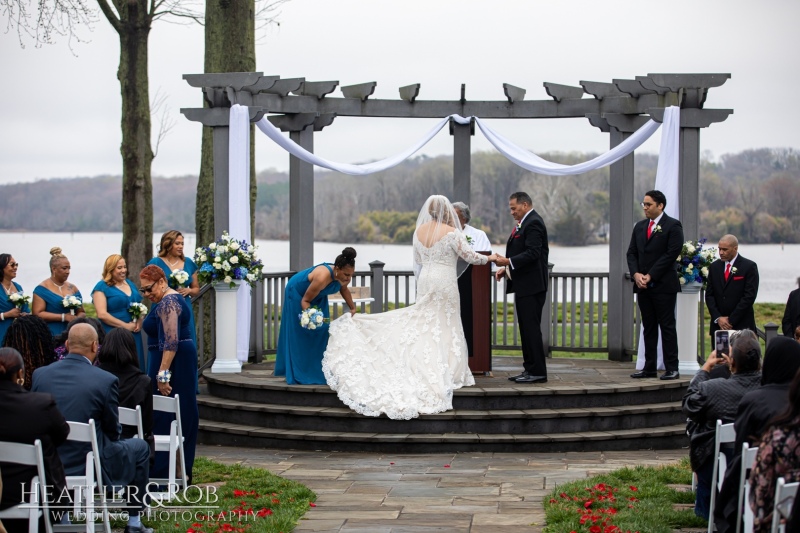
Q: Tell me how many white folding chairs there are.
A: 7